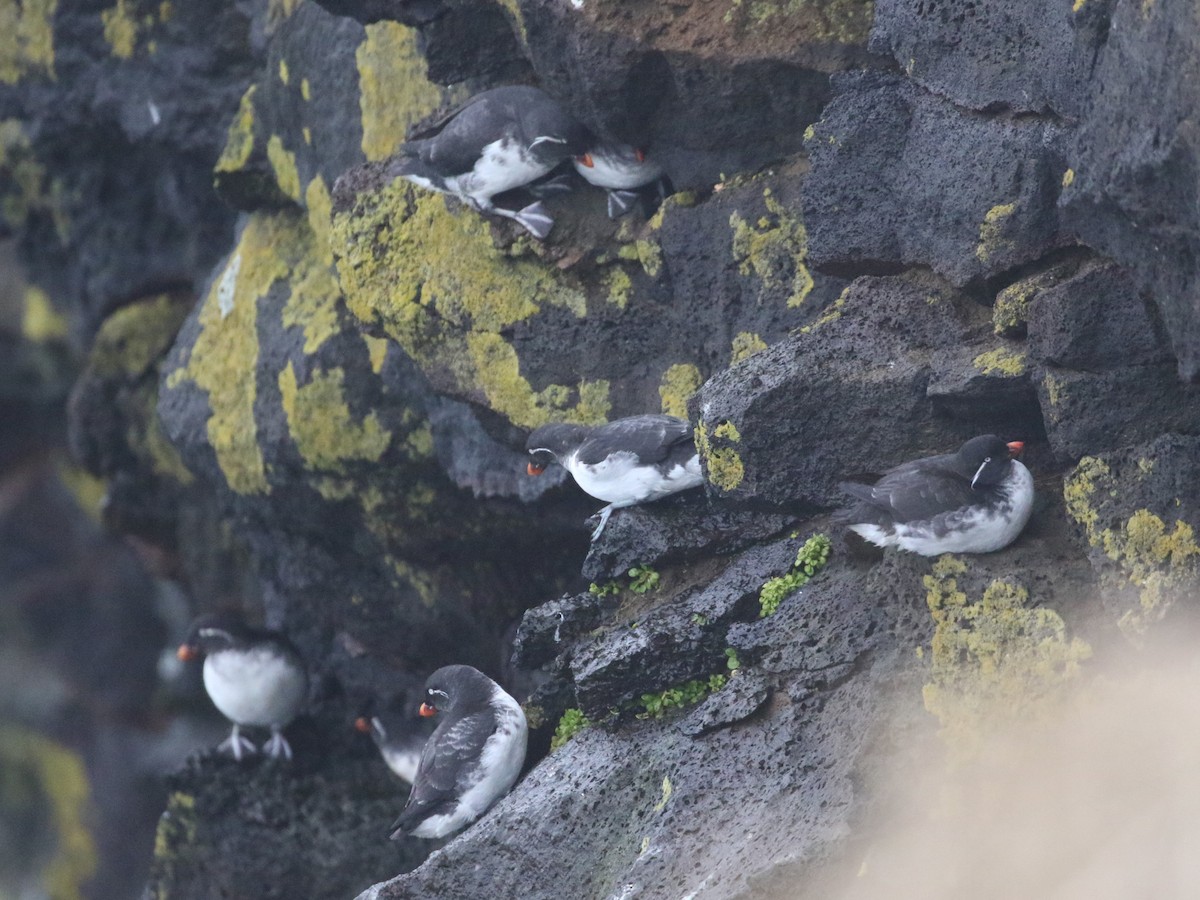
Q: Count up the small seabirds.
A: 7